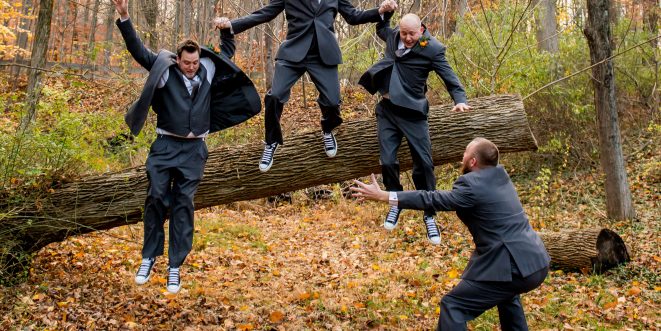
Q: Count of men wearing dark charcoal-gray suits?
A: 4